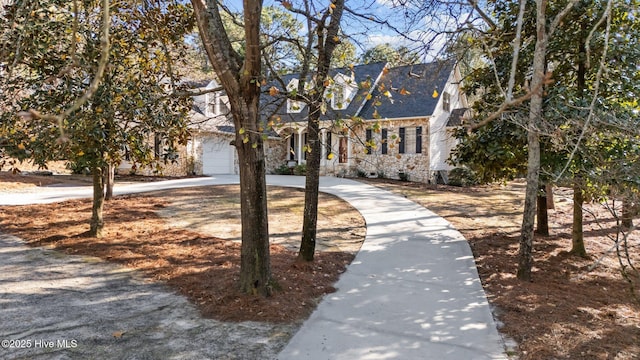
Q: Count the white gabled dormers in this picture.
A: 3